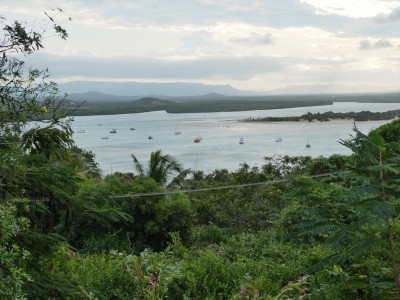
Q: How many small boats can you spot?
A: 11